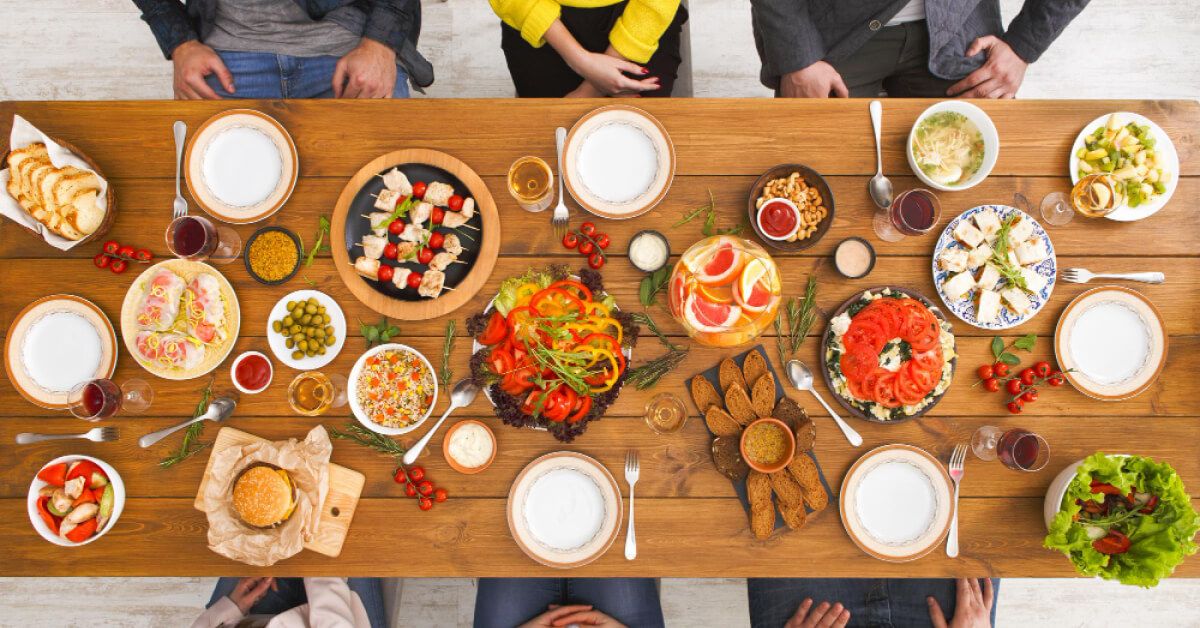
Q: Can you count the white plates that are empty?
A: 6